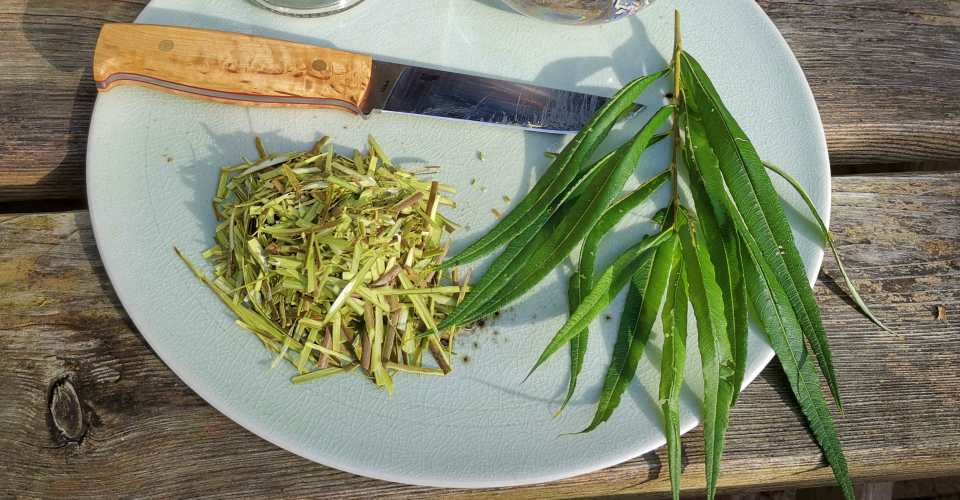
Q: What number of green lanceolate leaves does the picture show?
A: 12